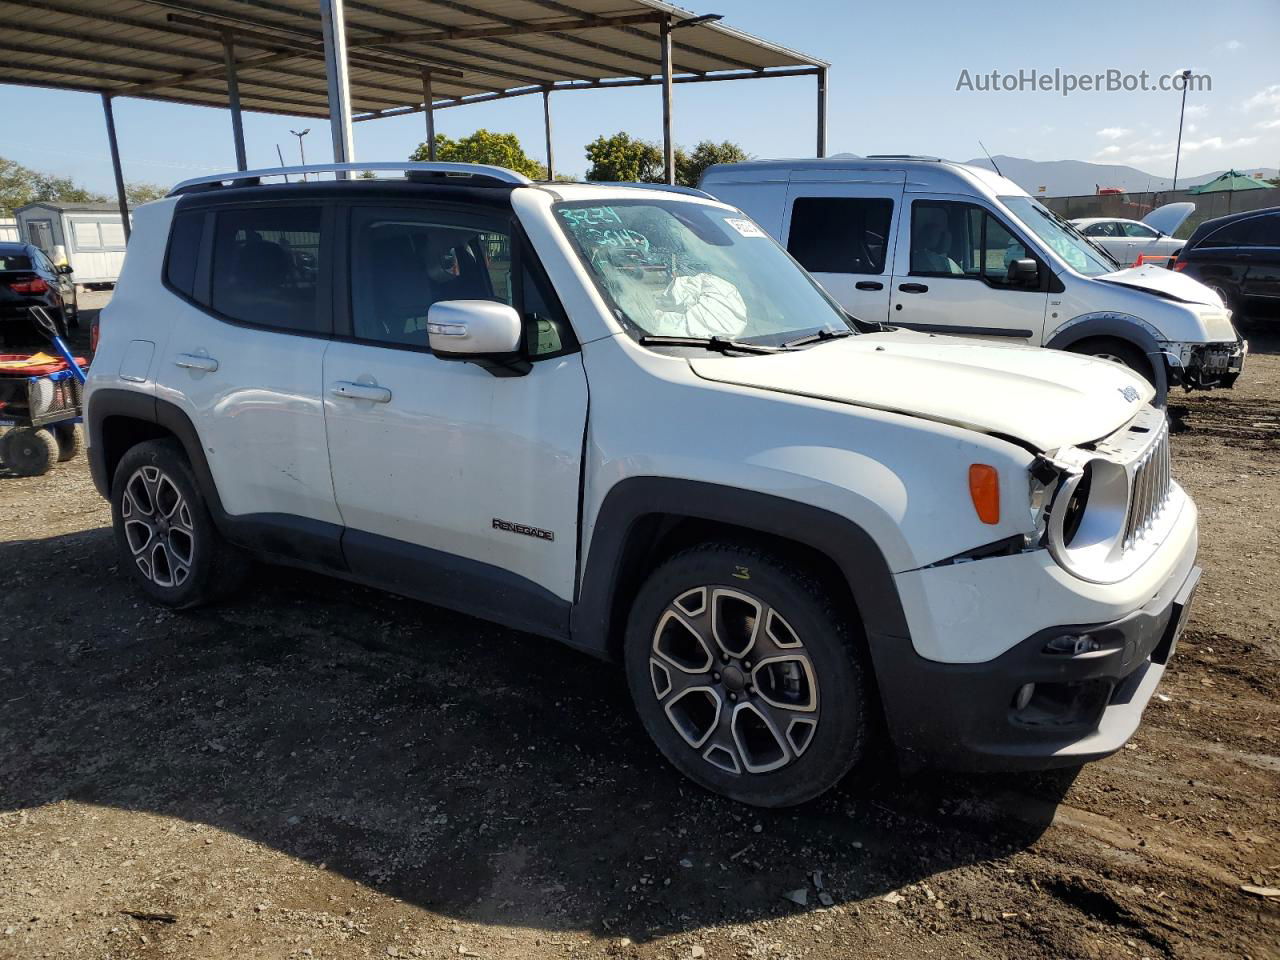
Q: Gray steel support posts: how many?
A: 7